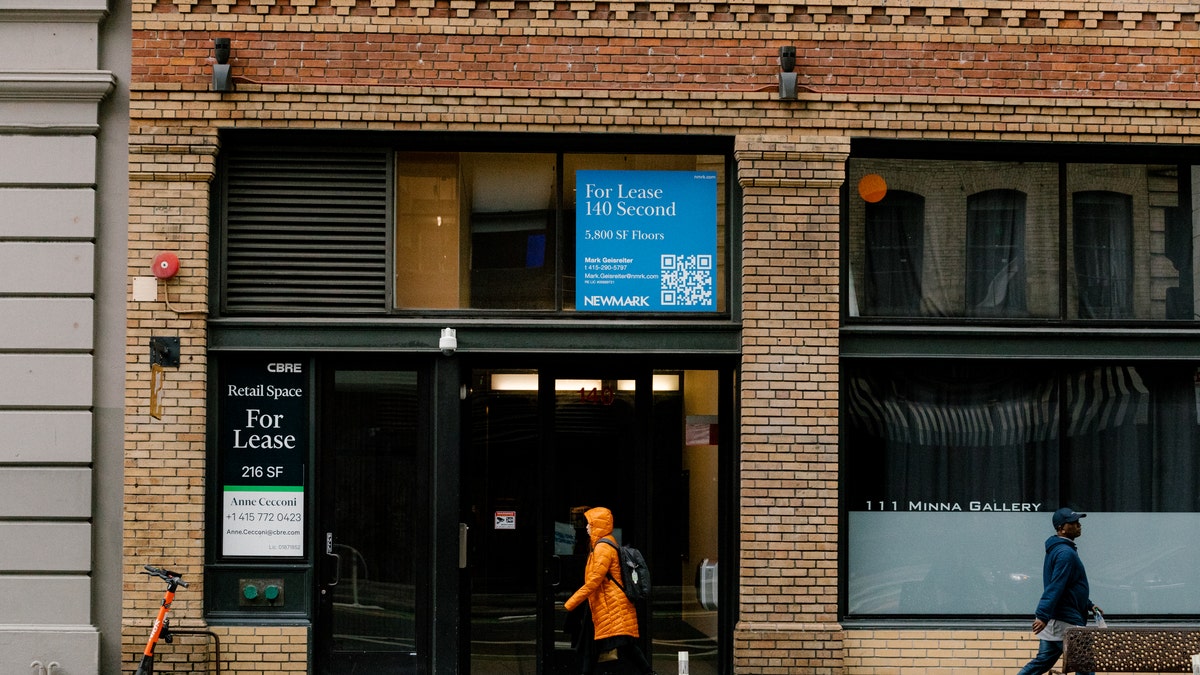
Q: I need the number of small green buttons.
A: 2